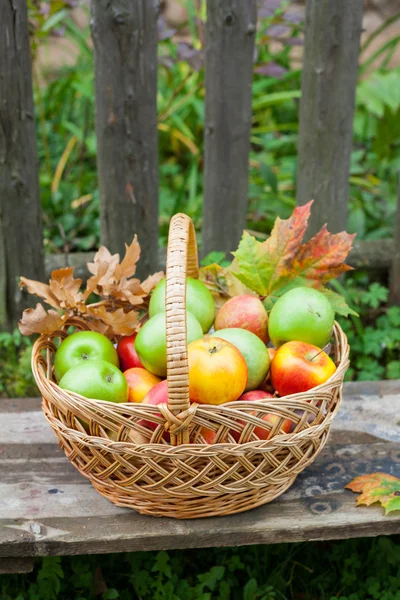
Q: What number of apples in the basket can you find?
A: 13